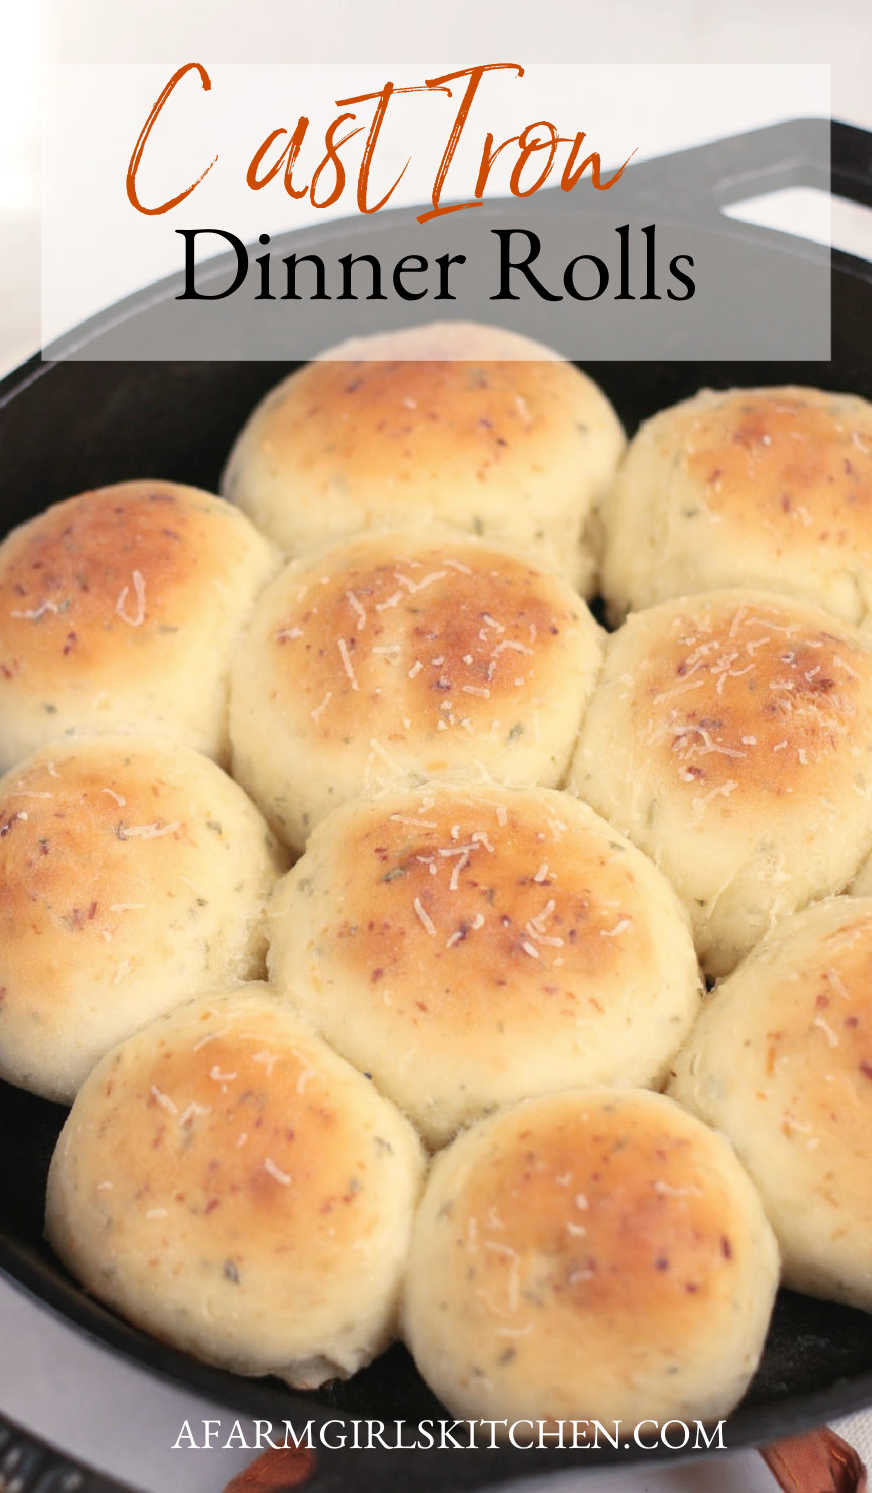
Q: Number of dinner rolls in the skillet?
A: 10